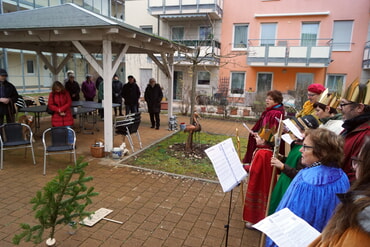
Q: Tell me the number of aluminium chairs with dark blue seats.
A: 2